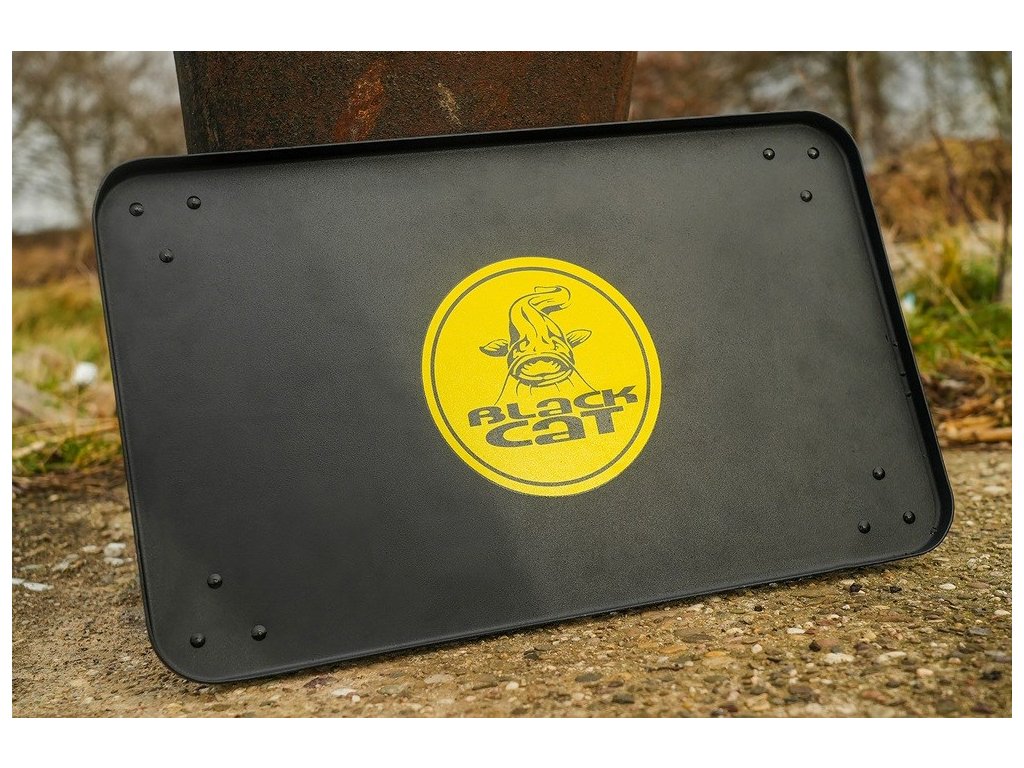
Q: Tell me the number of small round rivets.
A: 12